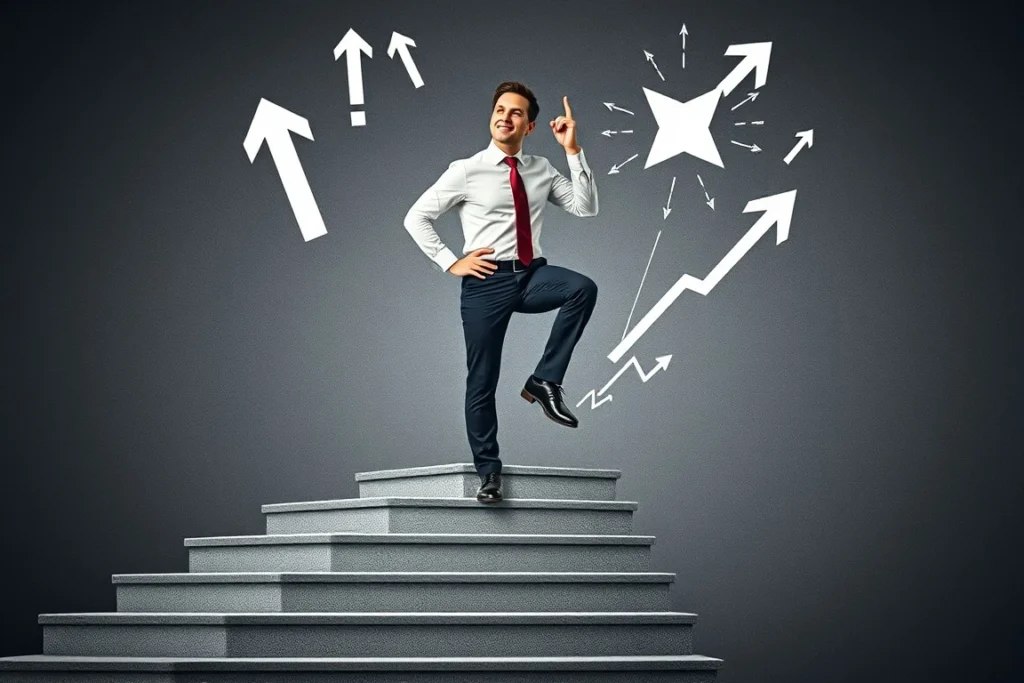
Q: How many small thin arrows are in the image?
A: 9